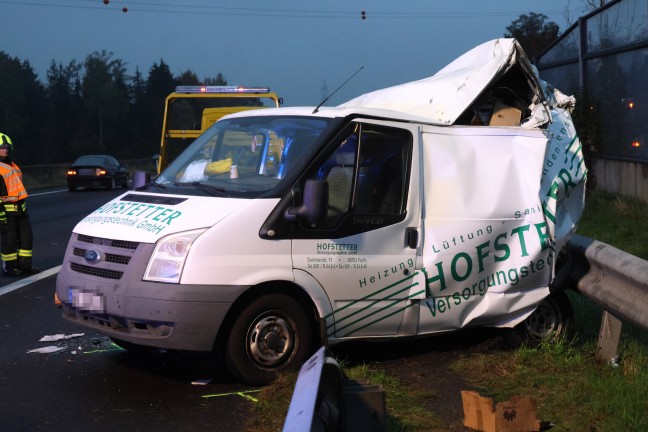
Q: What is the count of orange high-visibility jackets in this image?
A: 1